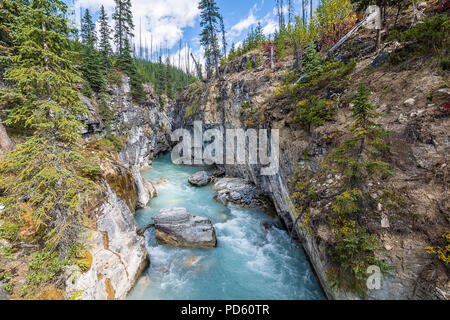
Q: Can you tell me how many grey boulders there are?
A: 3